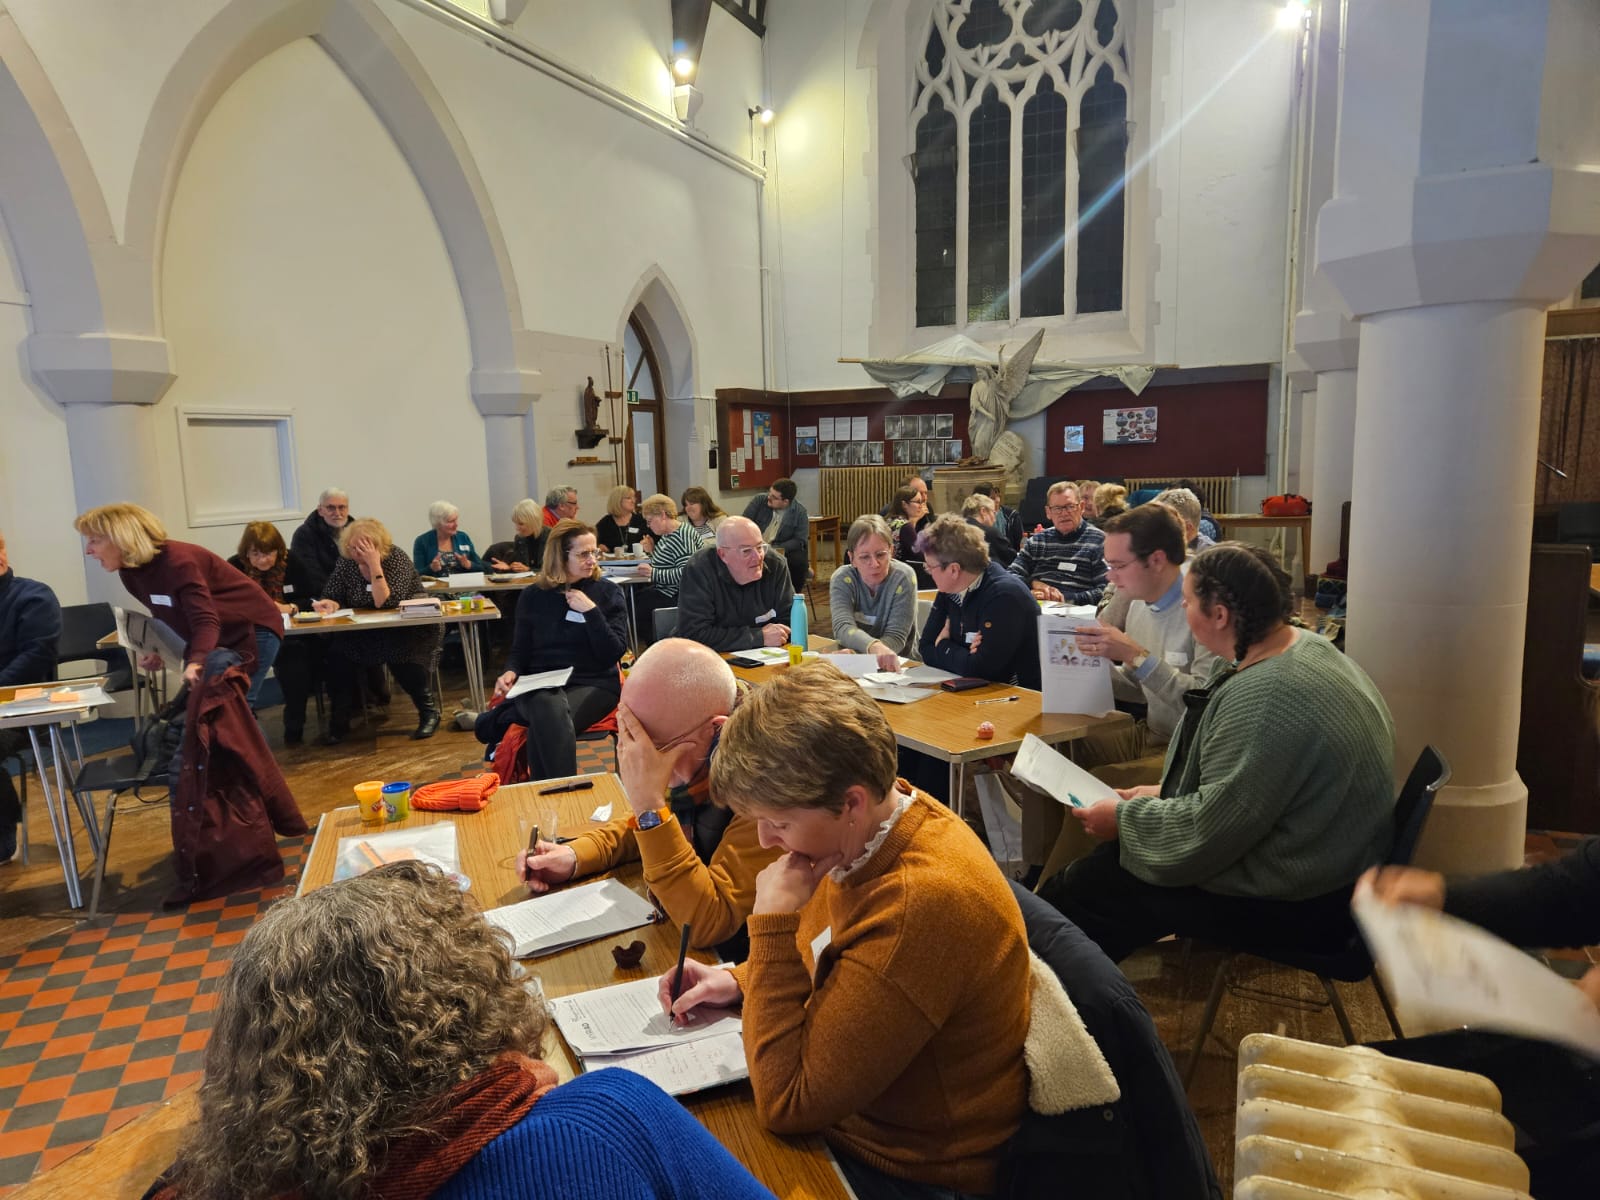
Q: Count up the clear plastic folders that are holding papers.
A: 1